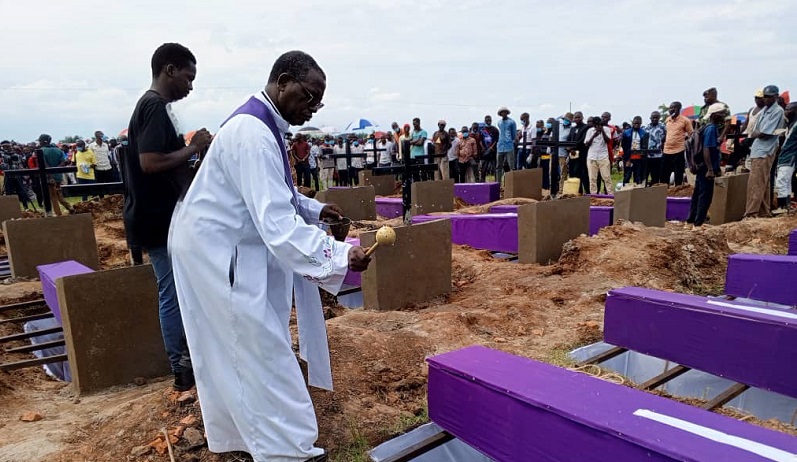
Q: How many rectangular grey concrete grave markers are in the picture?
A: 11